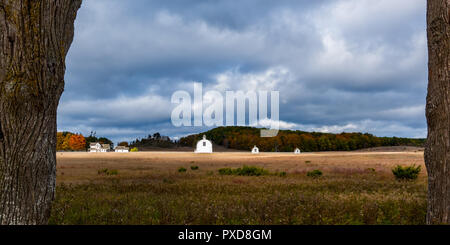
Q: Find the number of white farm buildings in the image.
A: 5